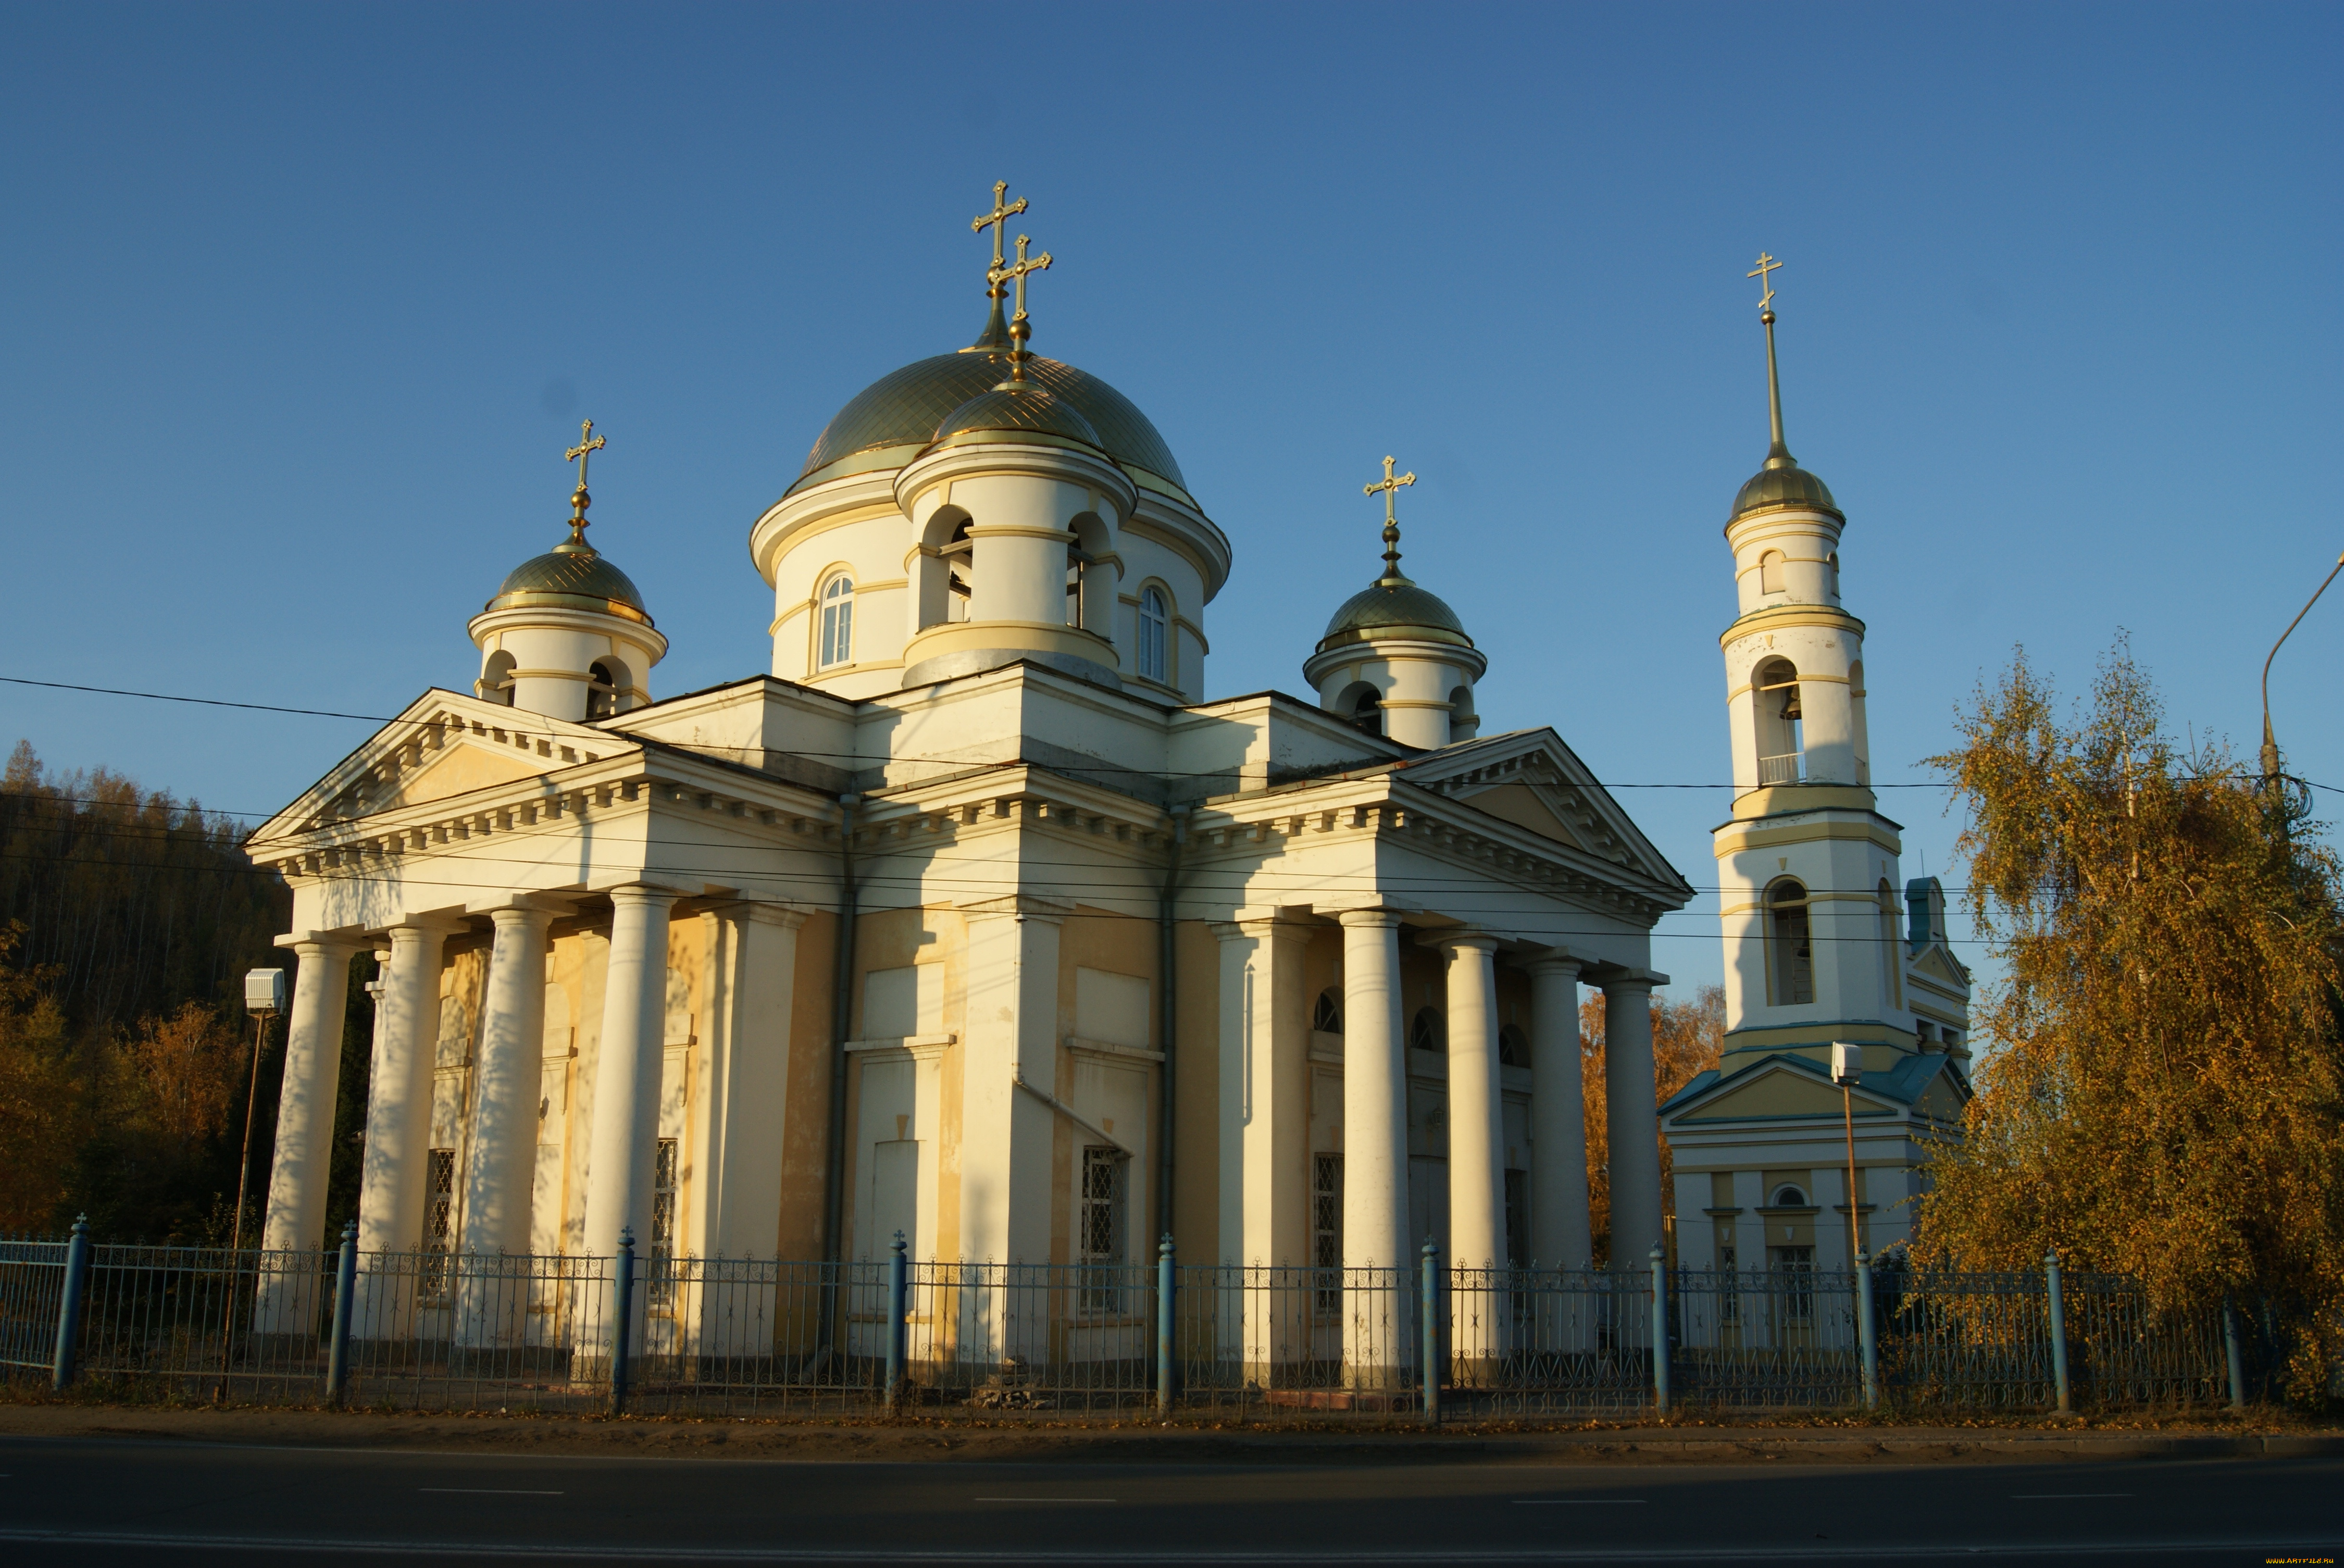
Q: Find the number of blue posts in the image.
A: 10